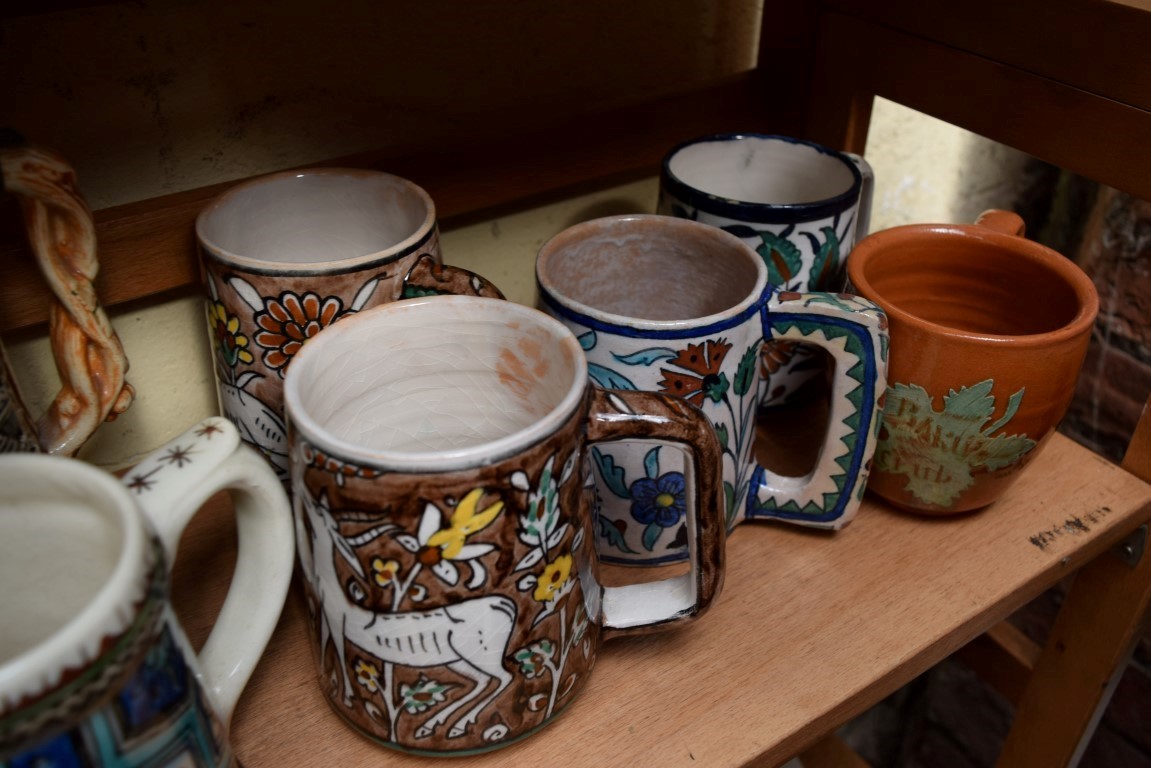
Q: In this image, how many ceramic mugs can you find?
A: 6